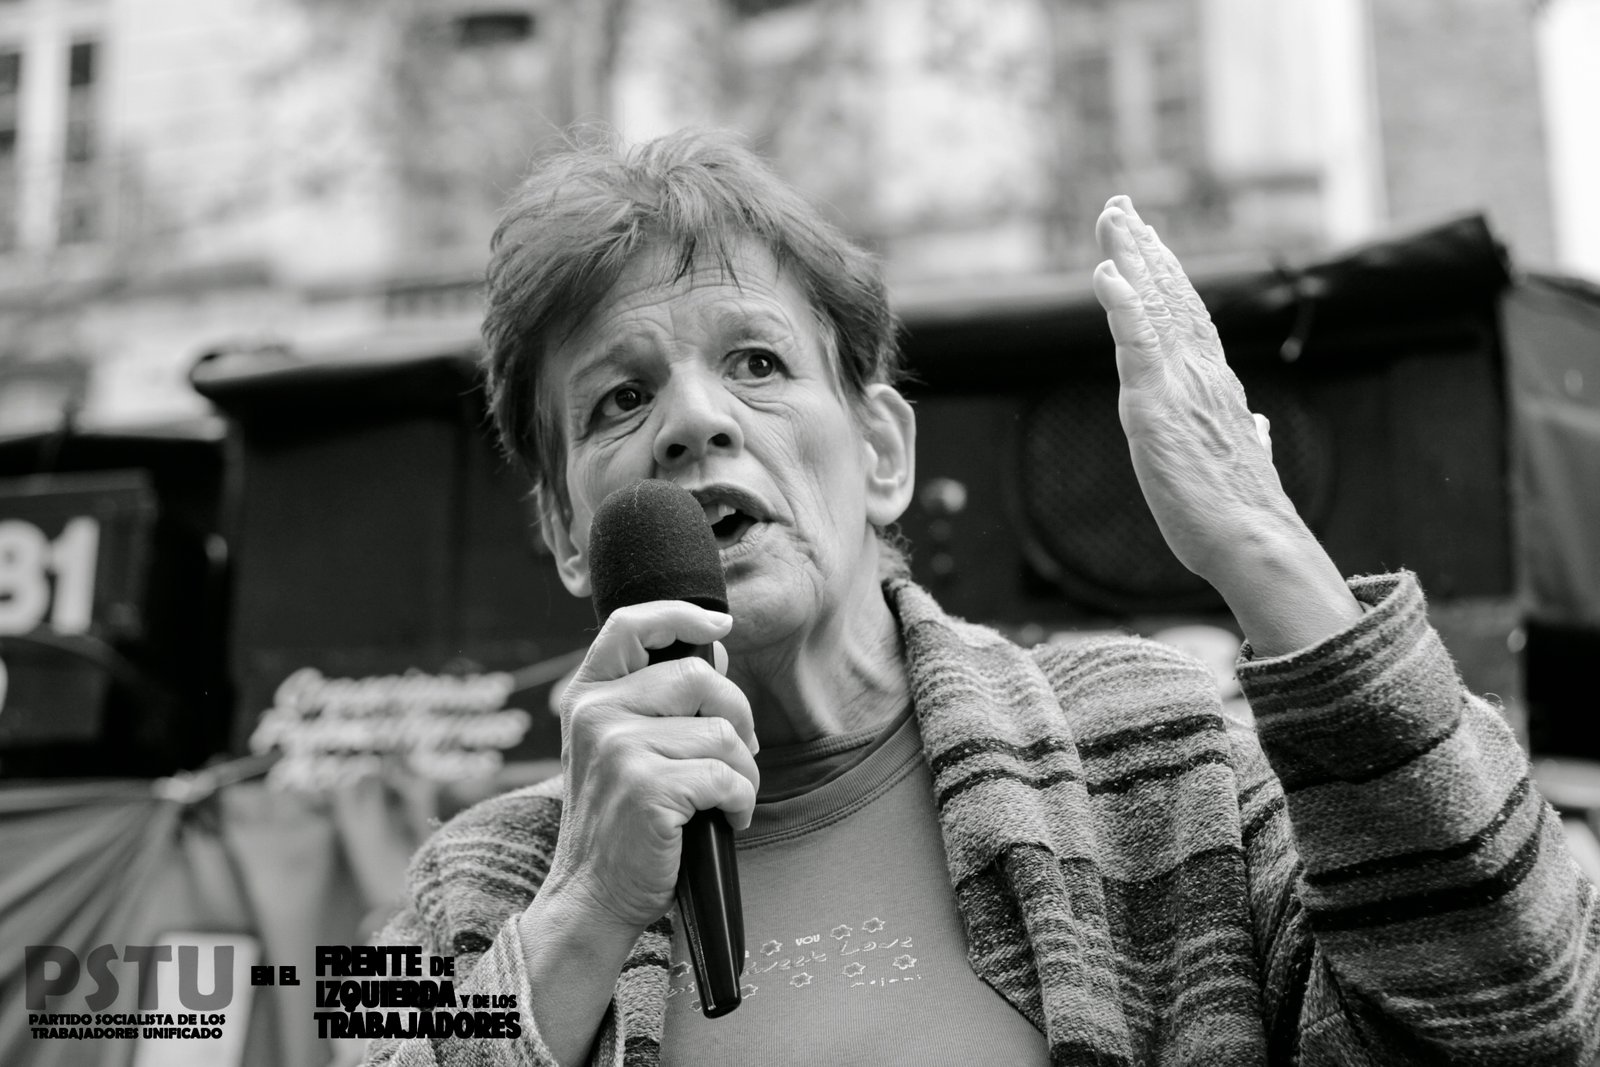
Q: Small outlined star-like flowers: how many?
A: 9